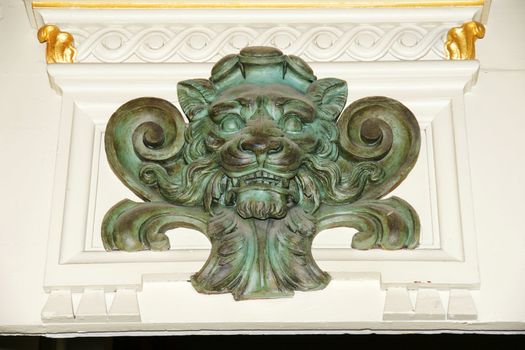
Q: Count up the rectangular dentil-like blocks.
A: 6